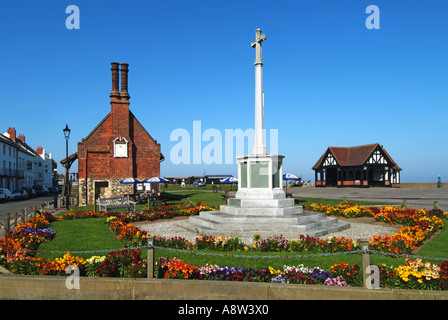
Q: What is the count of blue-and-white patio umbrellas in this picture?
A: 4